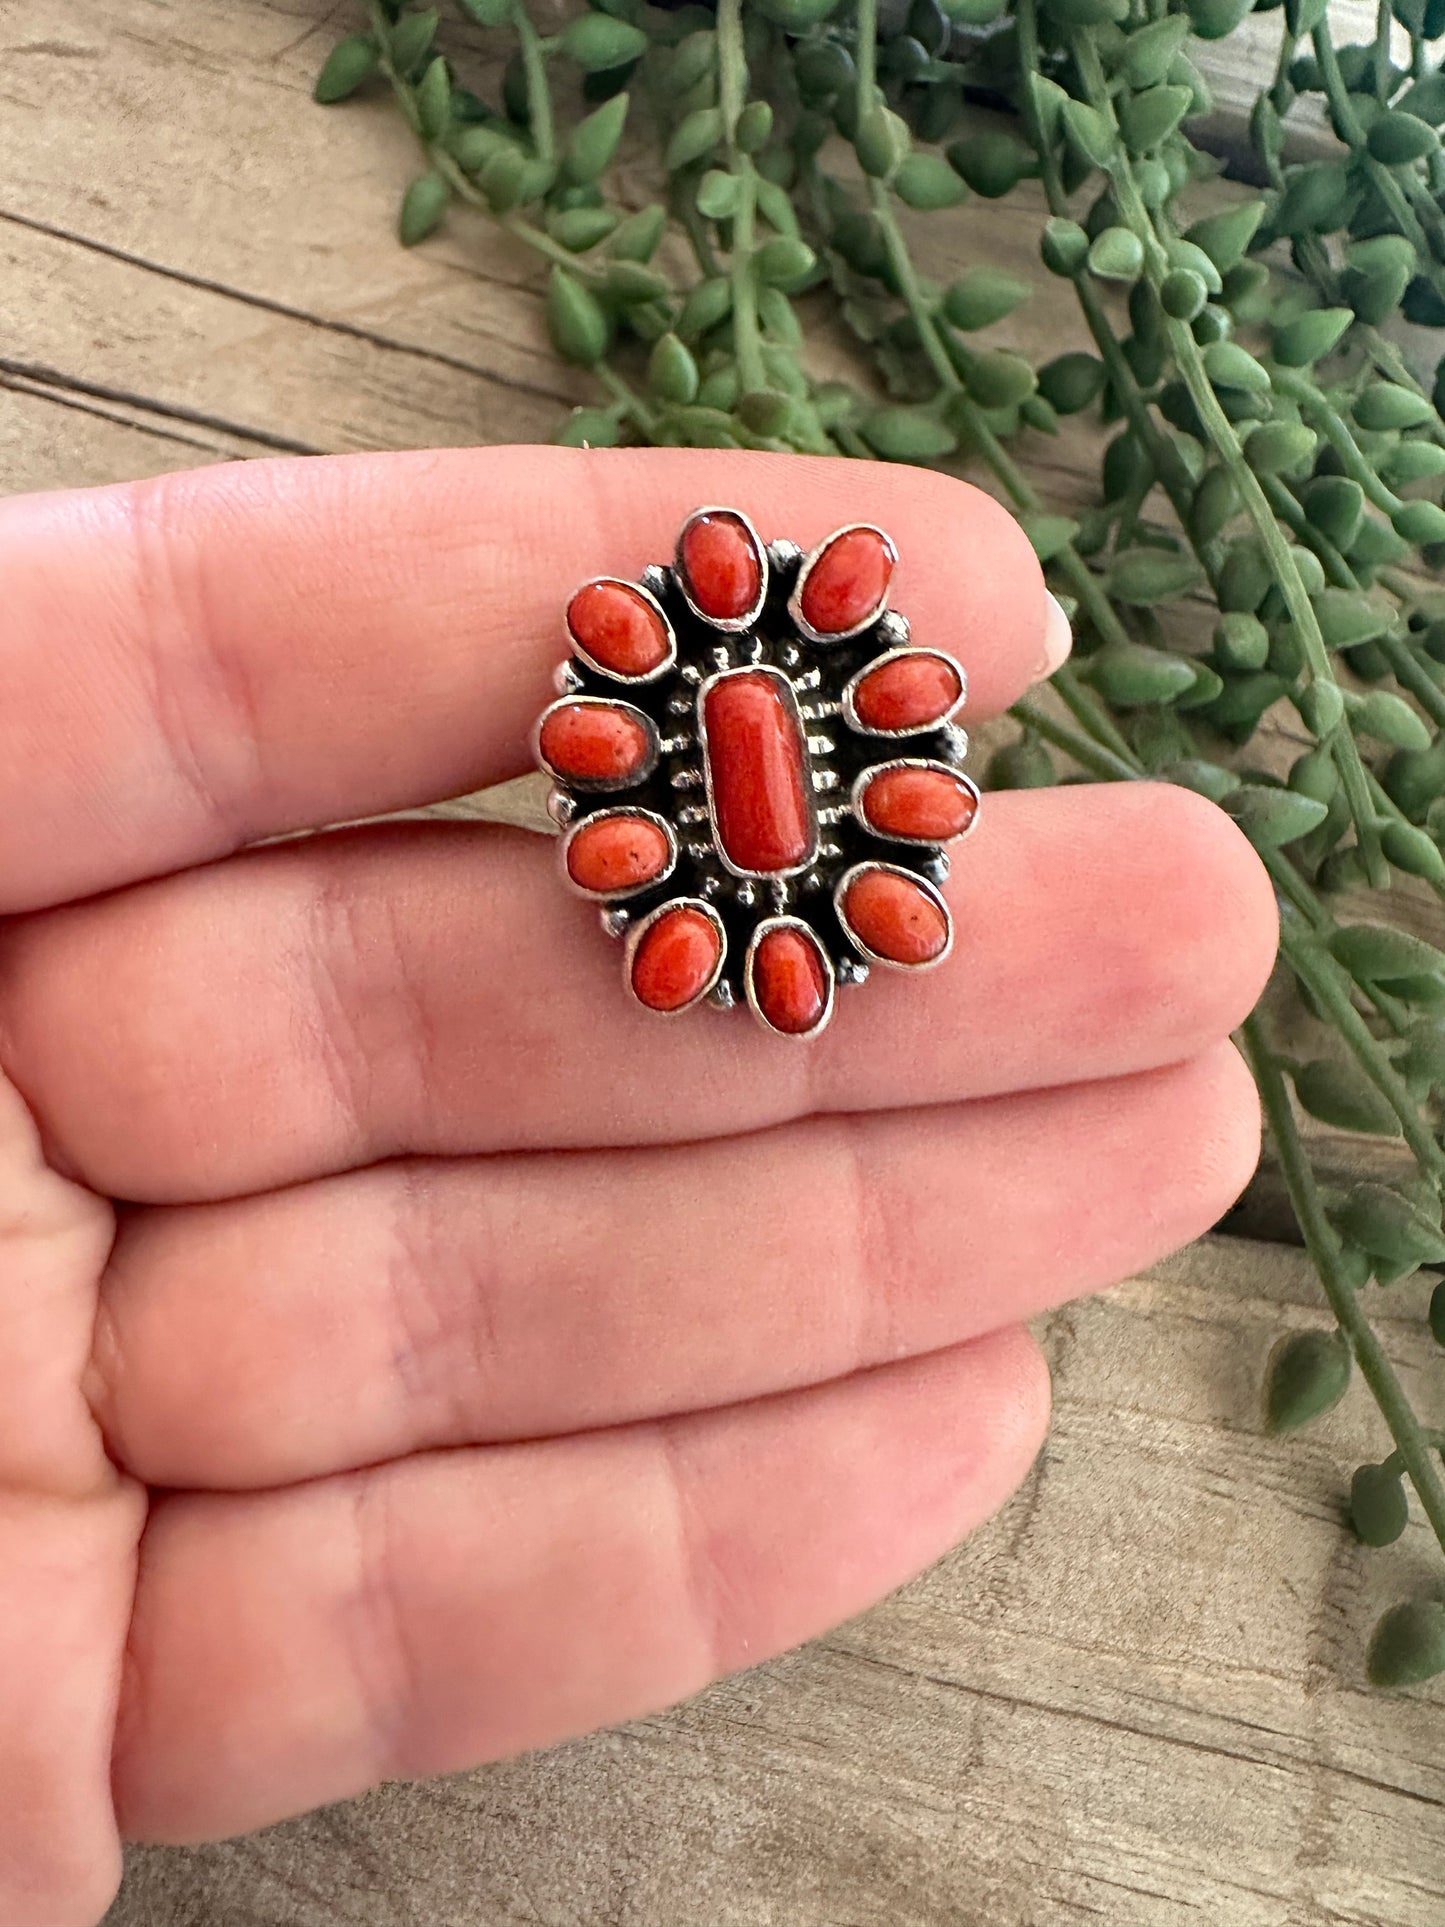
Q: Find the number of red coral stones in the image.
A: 11